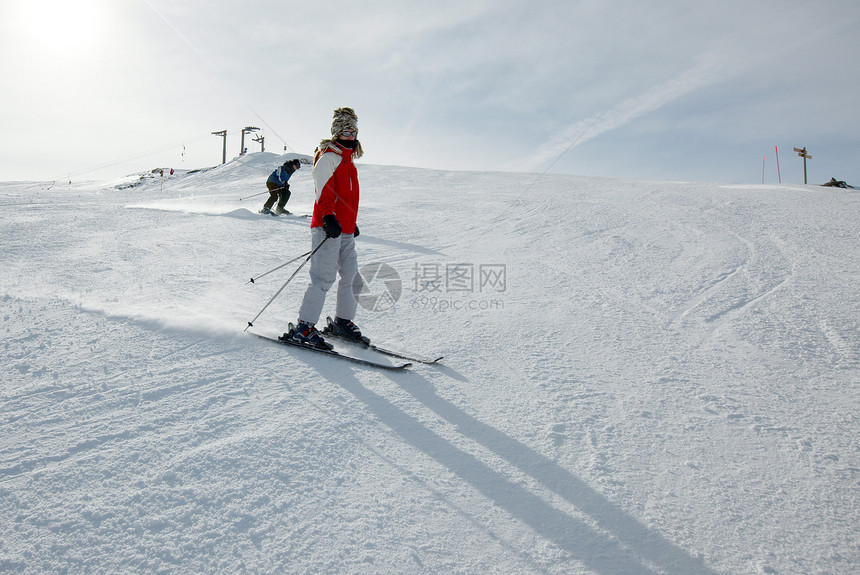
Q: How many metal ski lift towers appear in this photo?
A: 3